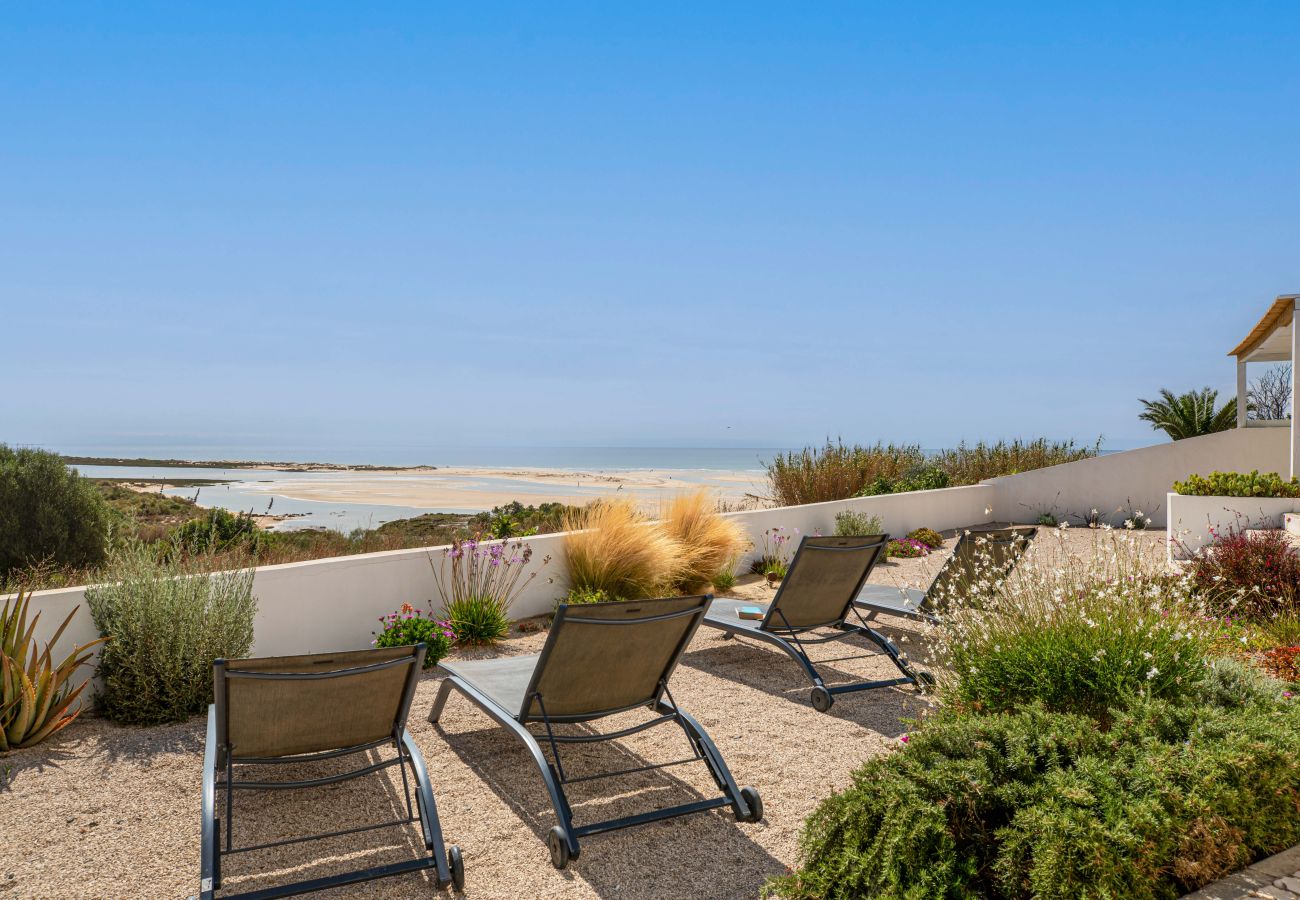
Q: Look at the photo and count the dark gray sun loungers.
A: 4